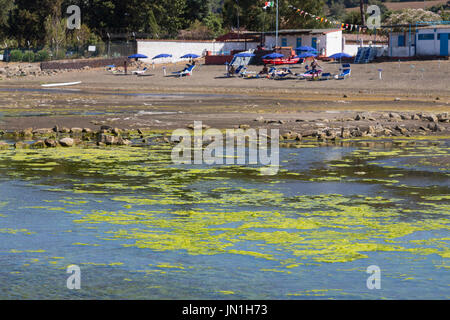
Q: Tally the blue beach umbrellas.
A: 8